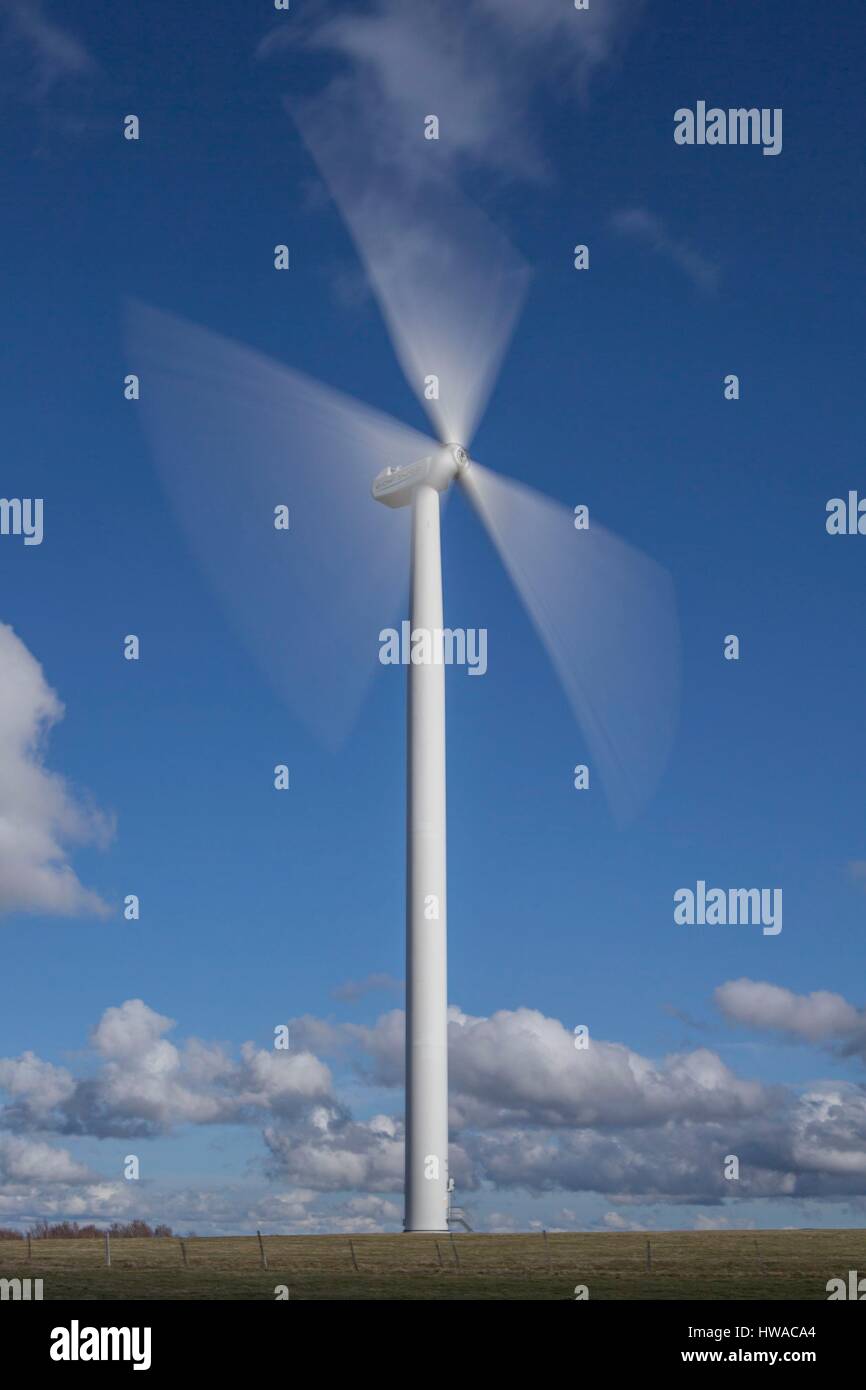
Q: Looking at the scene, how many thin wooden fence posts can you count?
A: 10